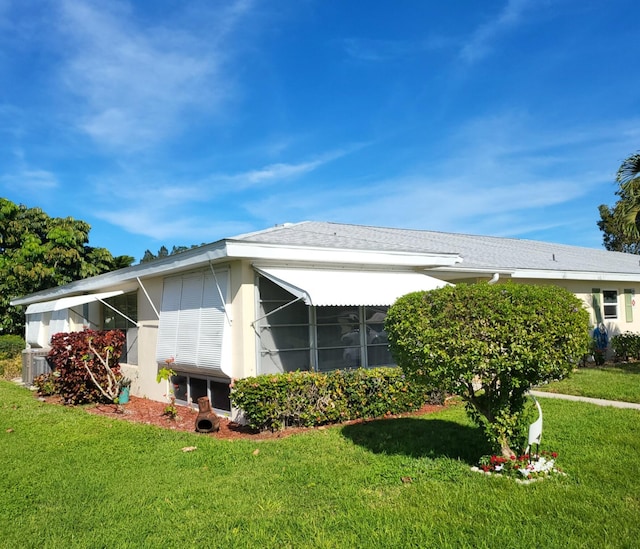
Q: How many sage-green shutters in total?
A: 2